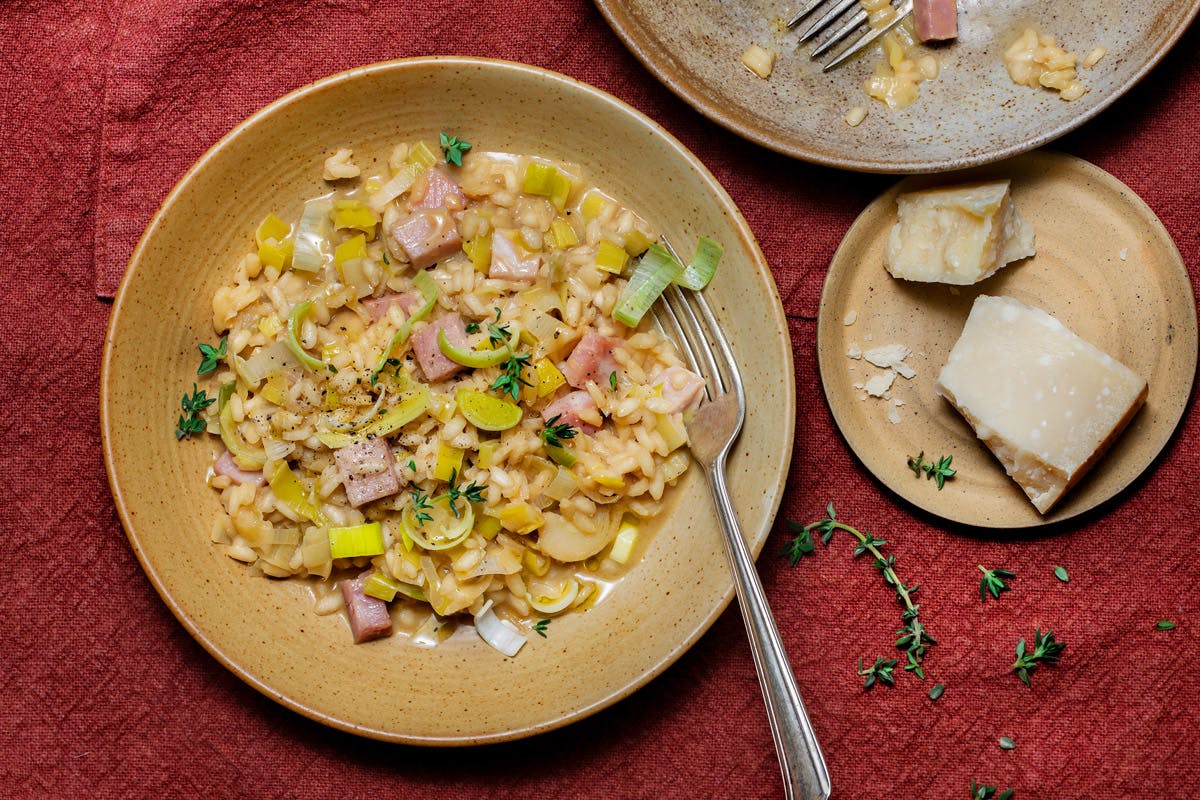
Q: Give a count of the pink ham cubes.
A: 12